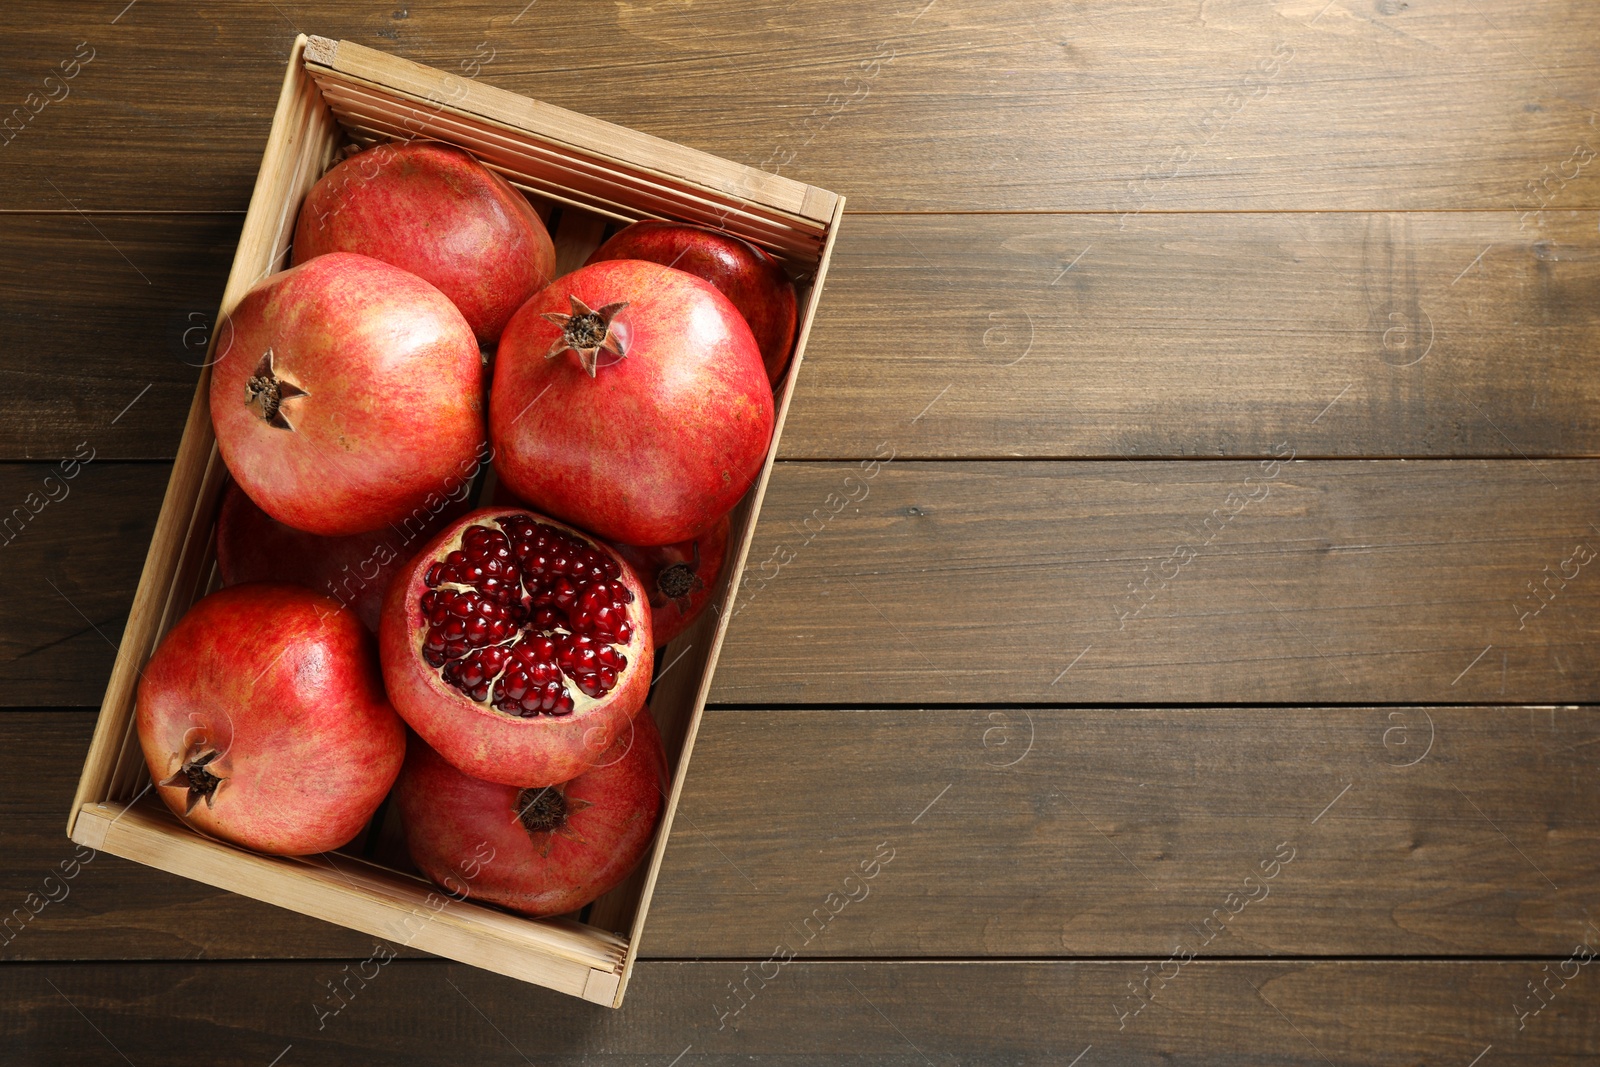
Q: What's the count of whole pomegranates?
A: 8